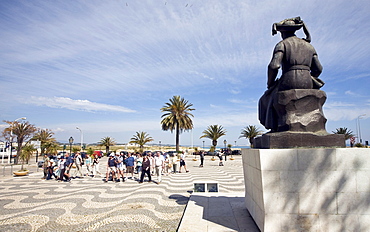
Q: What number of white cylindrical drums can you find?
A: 0